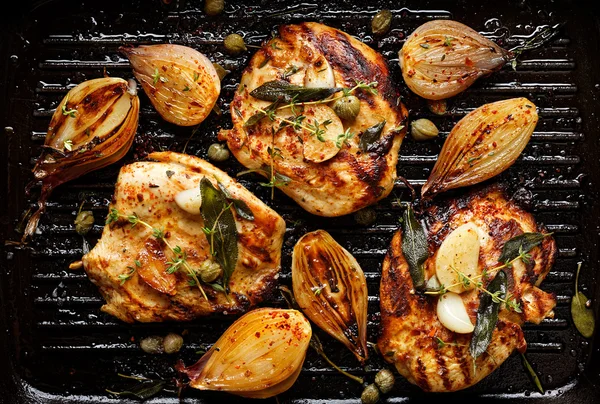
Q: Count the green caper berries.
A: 13